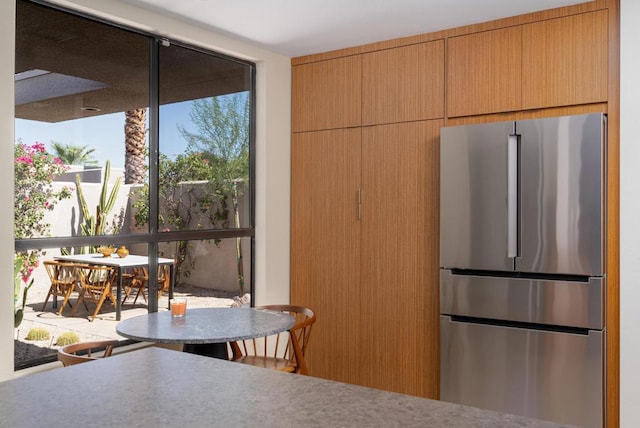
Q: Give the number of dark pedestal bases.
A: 1